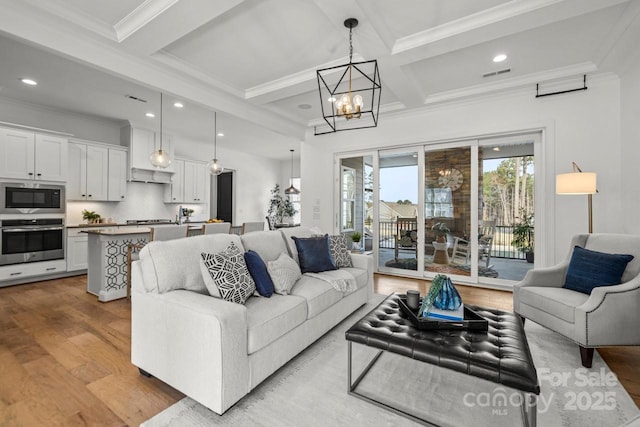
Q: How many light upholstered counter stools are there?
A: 3